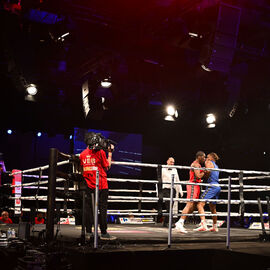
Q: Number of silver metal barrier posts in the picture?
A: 3